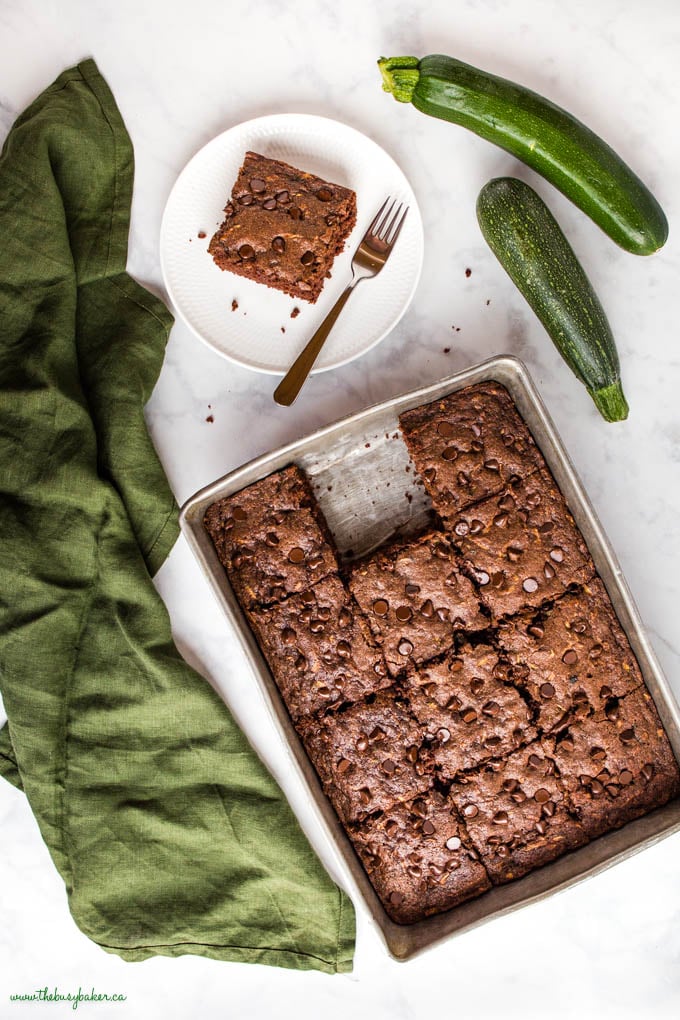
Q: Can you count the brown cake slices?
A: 12